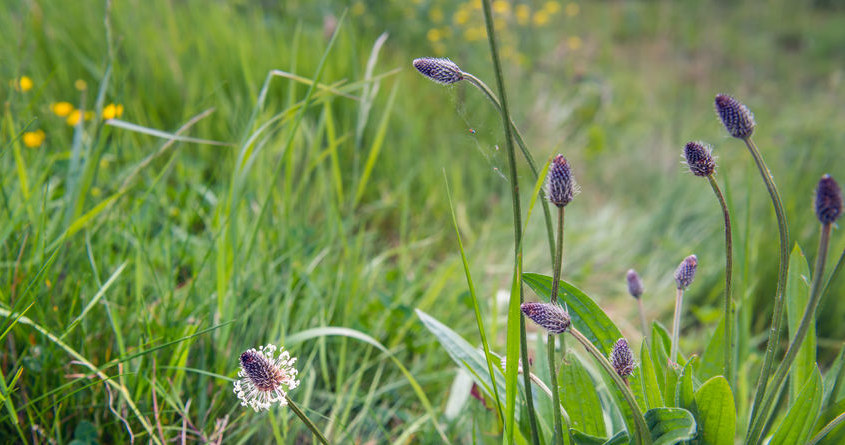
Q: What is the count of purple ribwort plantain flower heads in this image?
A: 10